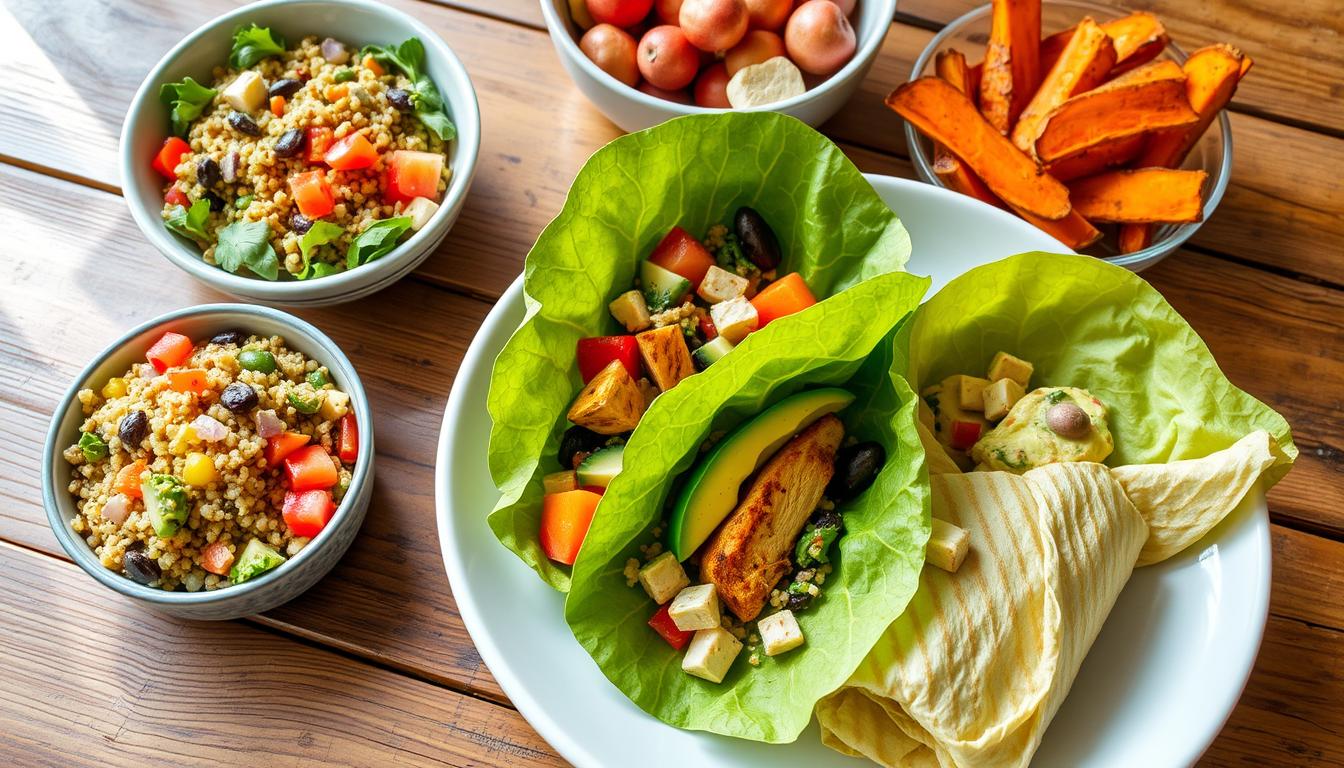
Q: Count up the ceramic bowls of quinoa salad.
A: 2